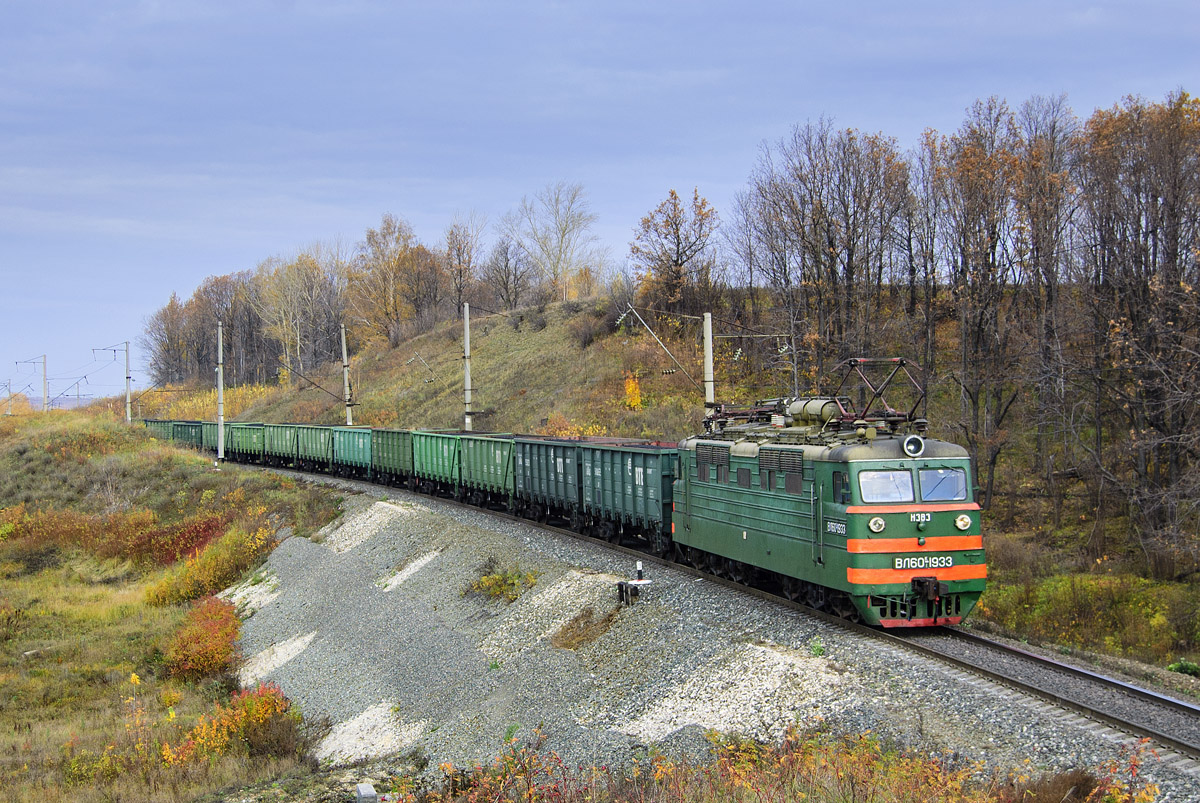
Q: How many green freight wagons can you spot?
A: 12